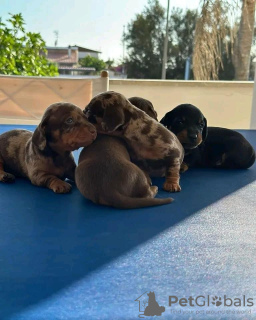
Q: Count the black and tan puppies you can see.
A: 1